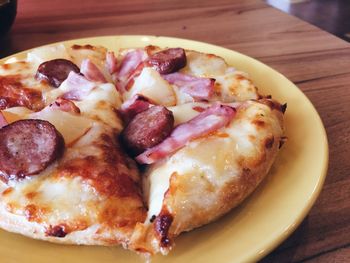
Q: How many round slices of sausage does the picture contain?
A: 4